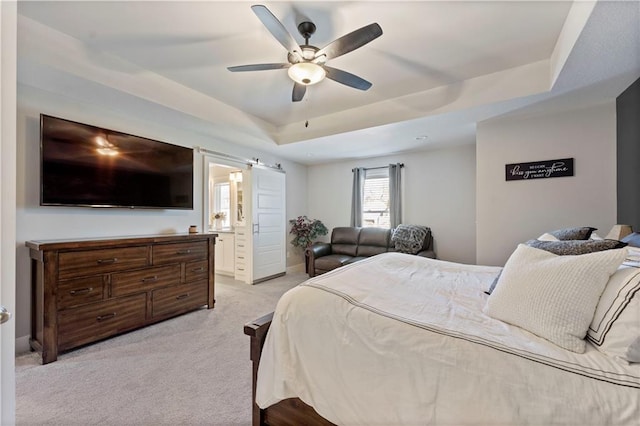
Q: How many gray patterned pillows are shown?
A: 2